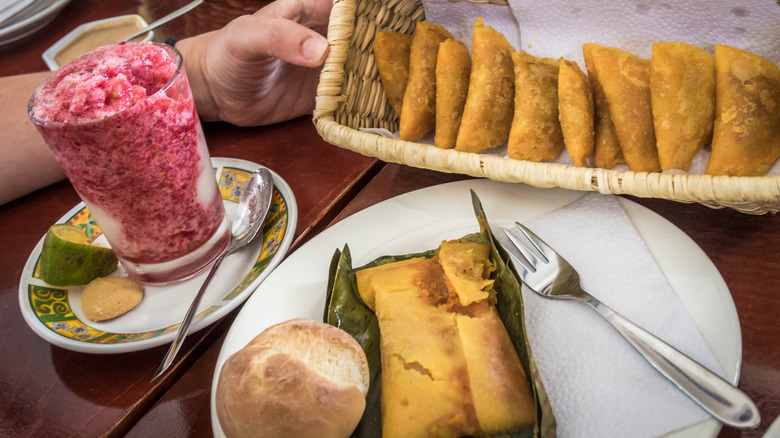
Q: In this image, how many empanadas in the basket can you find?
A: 10